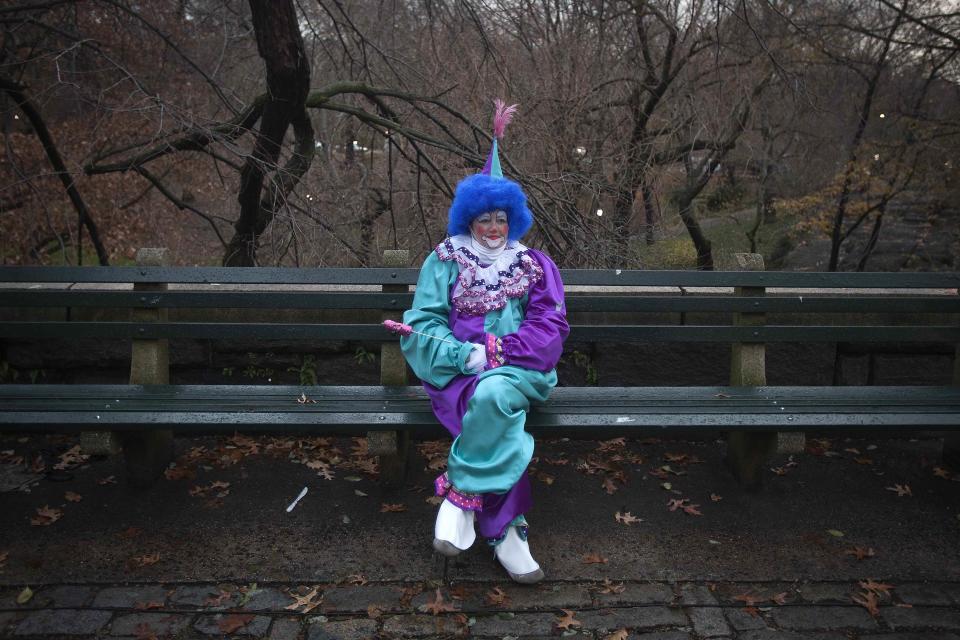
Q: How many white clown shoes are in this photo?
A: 2